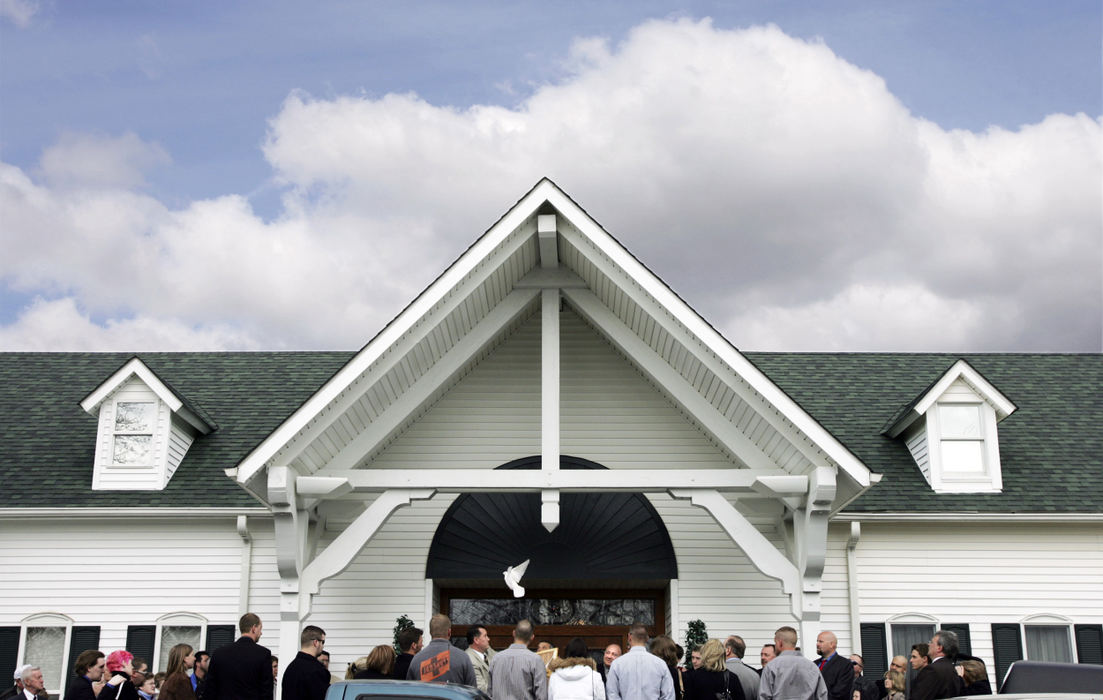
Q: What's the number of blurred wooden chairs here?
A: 0